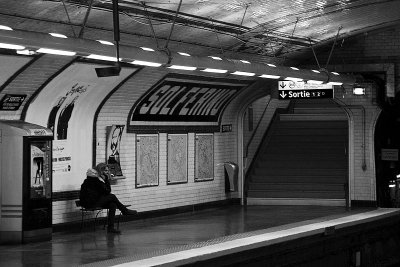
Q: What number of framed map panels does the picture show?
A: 3